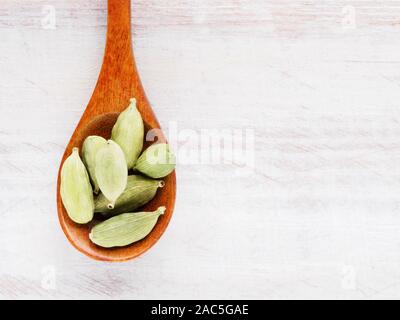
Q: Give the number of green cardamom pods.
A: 7